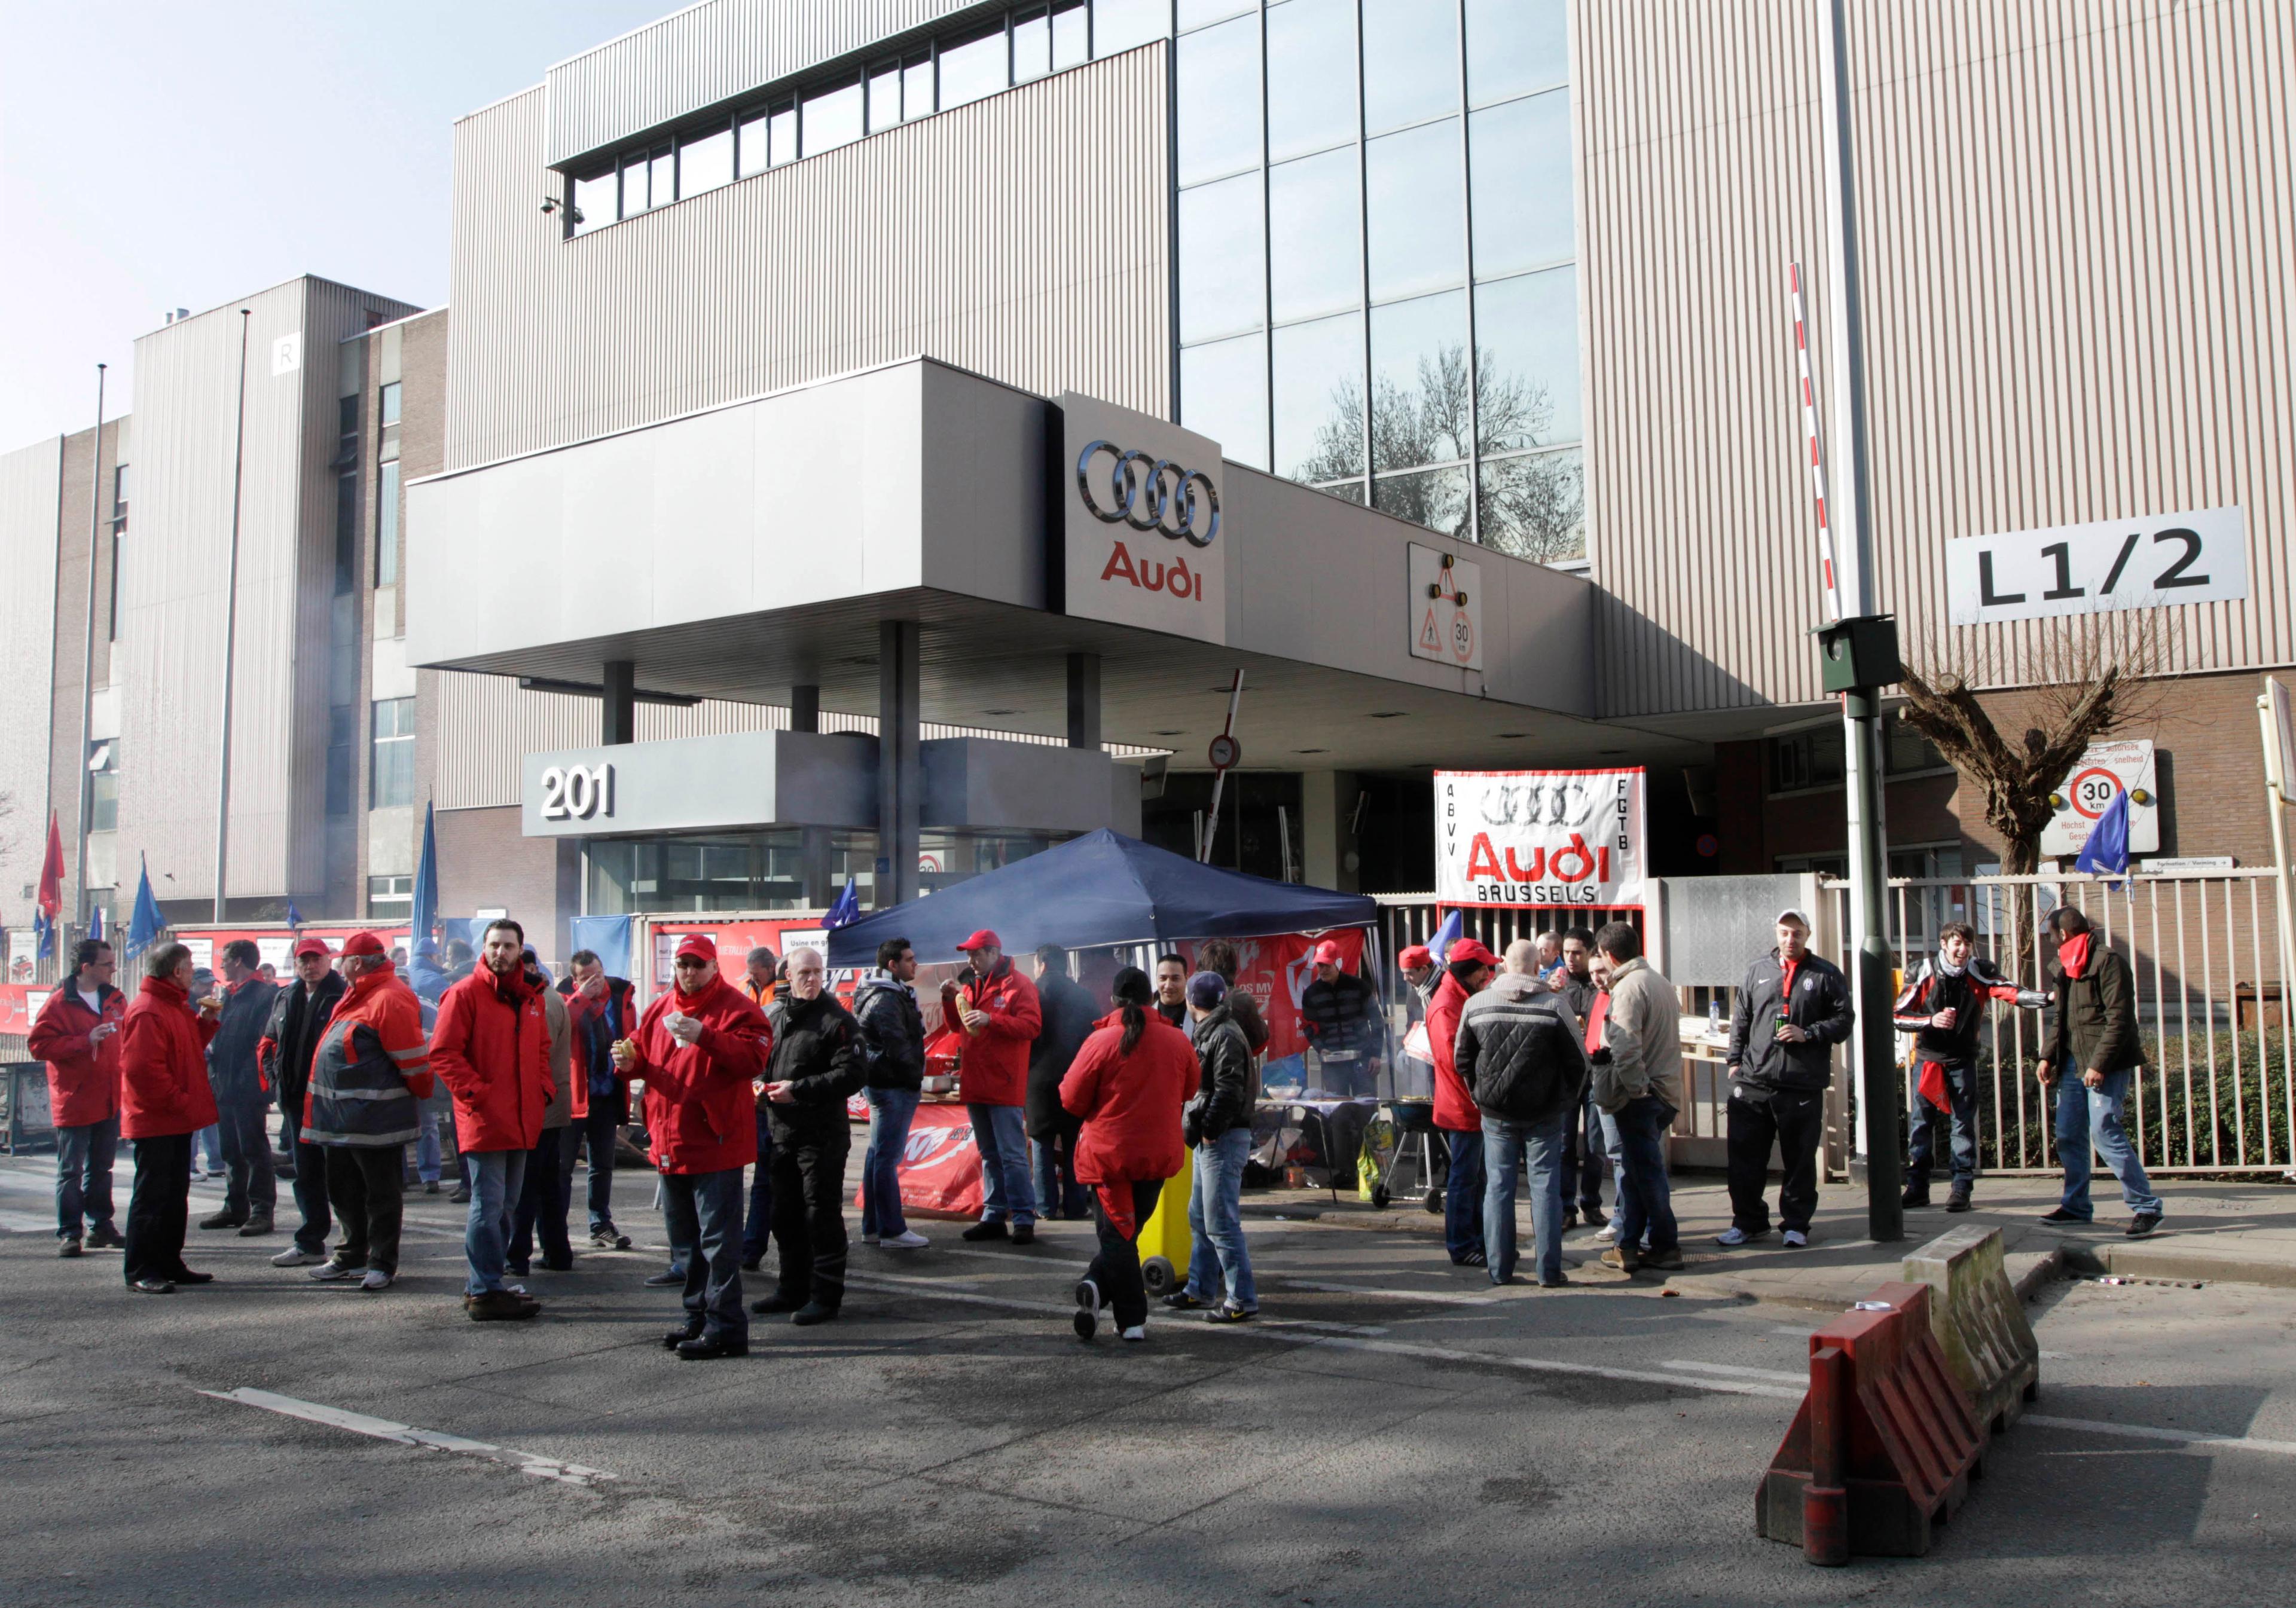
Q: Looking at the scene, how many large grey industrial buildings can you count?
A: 2